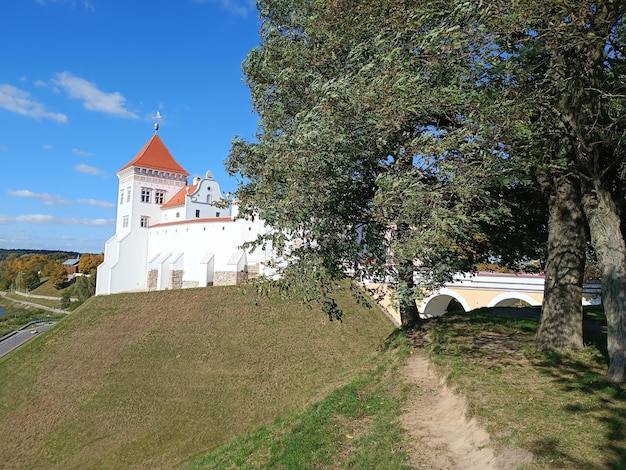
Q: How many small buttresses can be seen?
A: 5